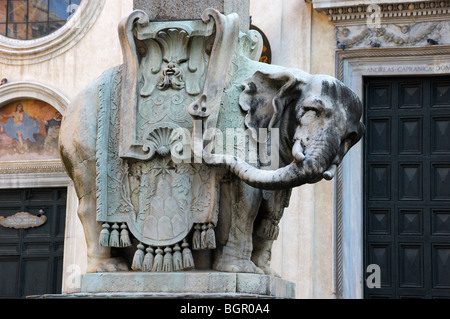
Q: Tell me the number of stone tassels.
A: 12